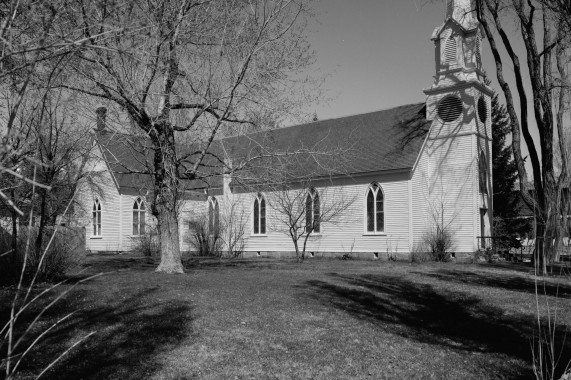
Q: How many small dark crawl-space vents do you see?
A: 4